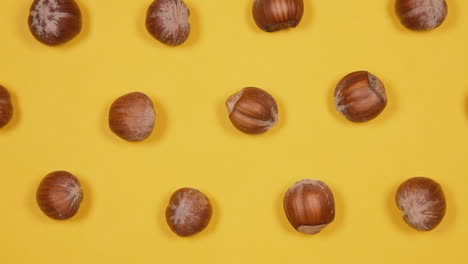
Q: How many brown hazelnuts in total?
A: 12